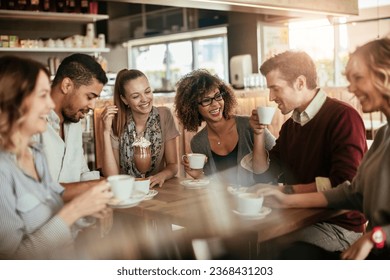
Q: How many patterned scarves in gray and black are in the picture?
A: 1